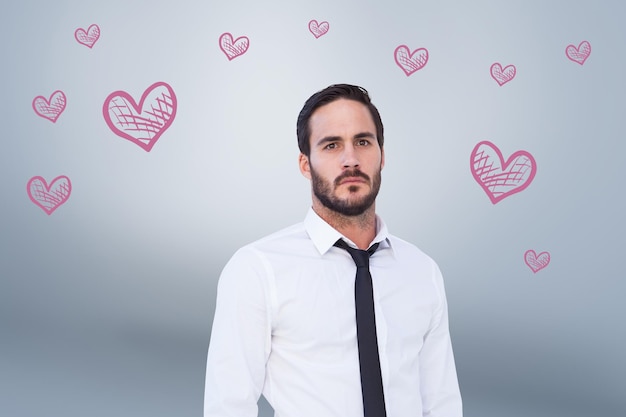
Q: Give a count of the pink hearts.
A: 11